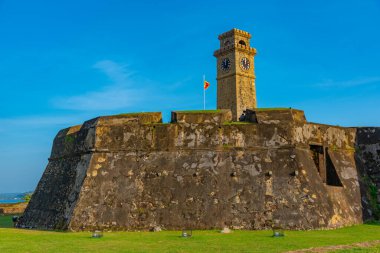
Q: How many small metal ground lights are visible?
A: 3